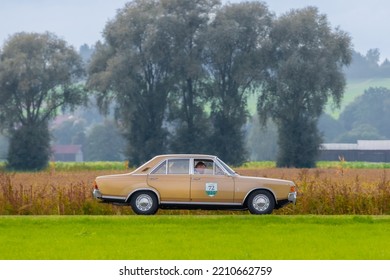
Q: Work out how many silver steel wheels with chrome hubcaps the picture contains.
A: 2